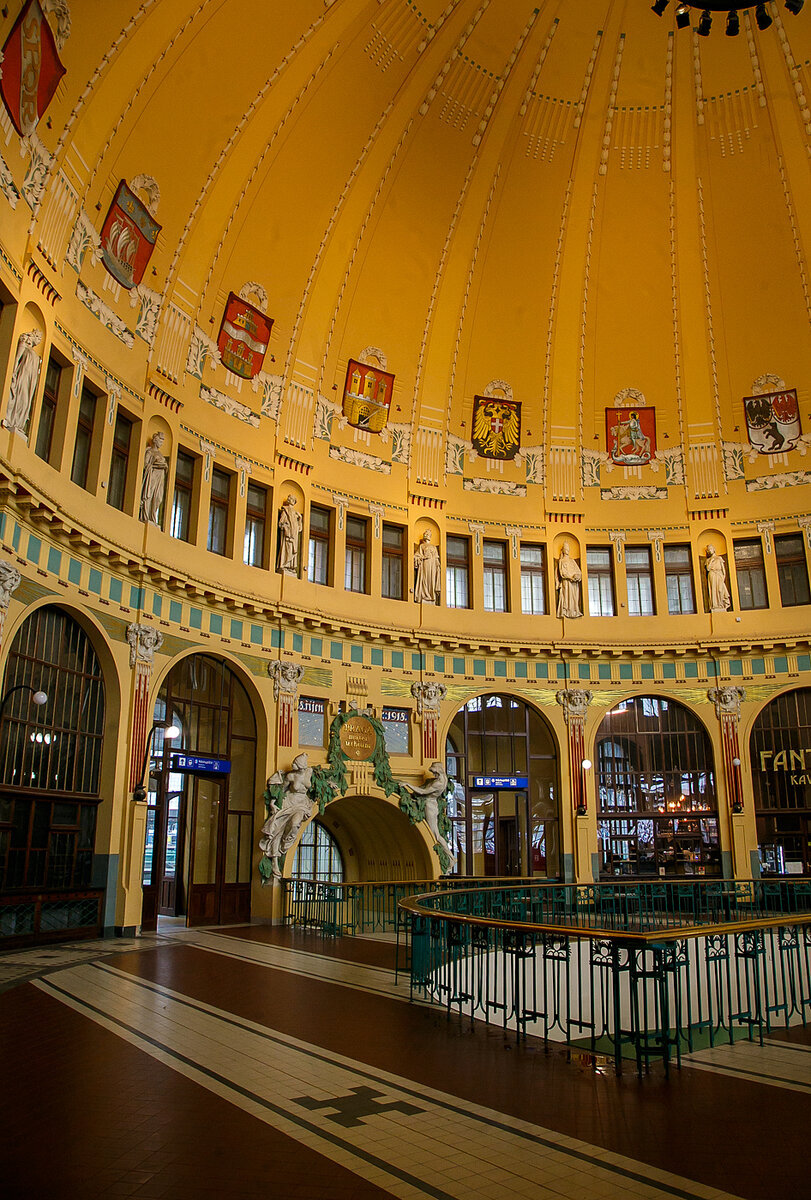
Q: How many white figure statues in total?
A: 8